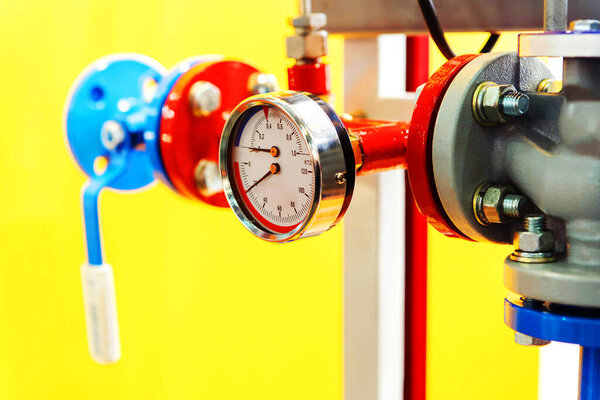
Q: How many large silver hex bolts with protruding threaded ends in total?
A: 3